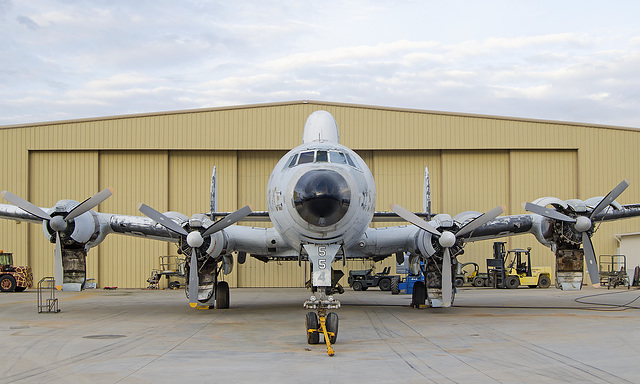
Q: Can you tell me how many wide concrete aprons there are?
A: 1